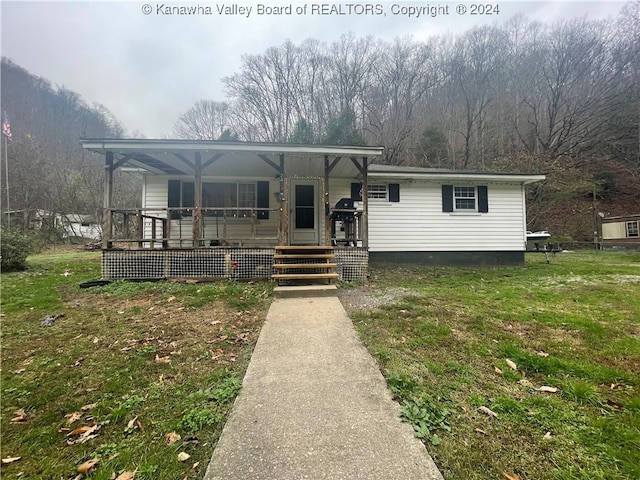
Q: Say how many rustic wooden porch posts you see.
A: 5